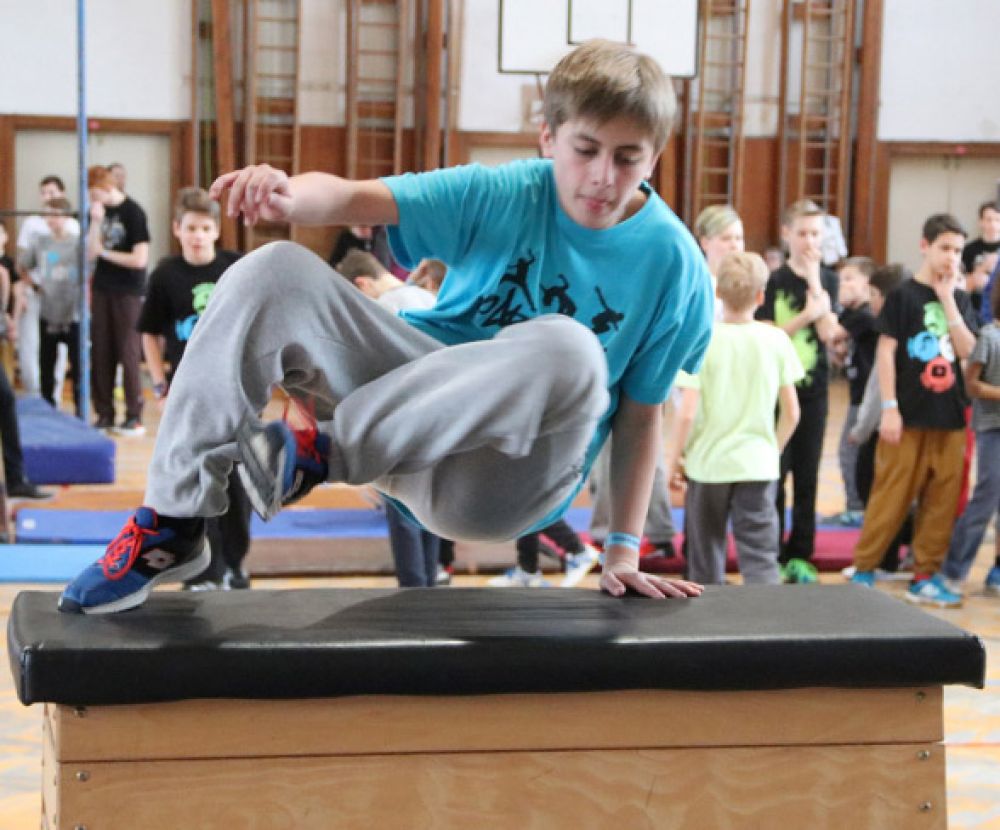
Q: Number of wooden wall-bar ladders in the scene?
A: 4